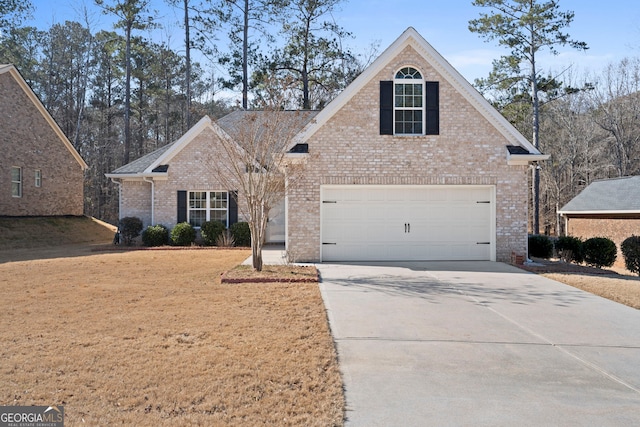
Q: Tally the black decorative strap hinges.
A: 4